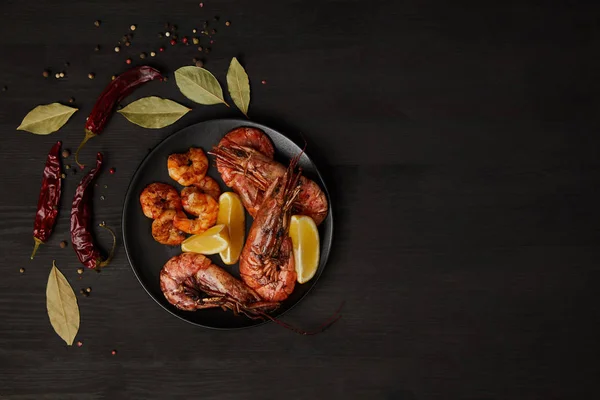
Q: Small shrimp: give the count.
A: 5